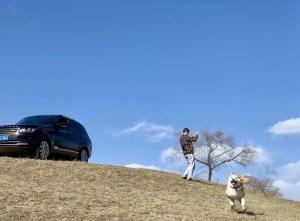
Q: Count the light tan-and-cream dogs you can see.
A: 1